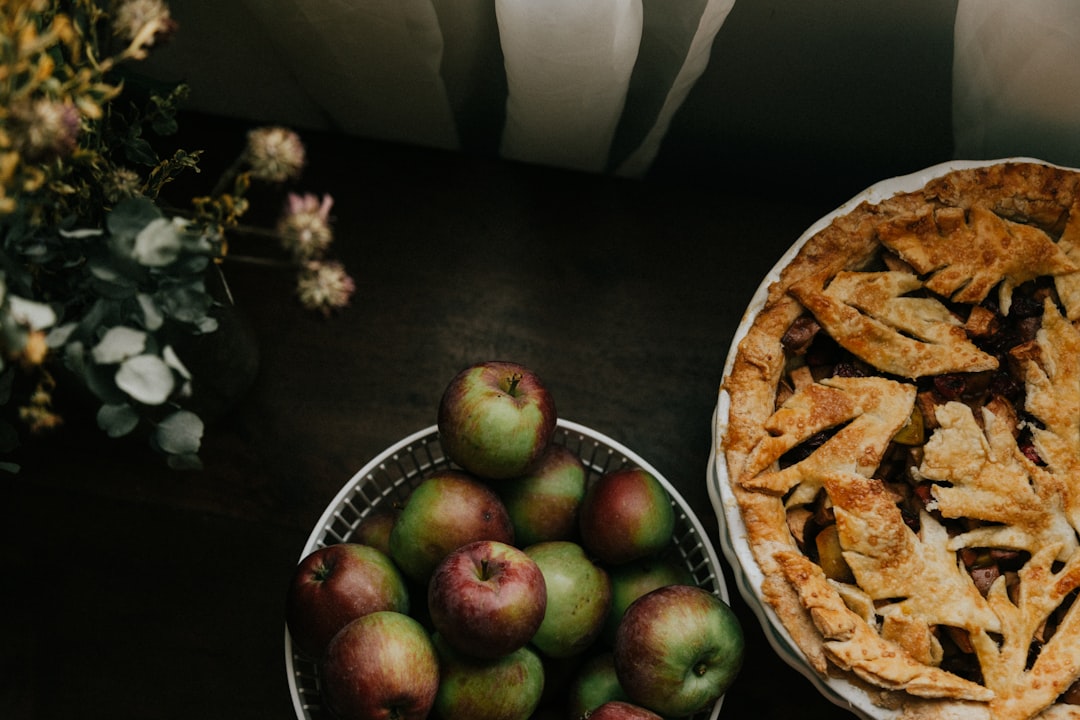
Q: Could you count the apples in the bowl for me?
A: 14